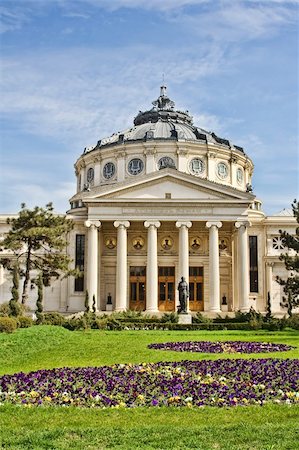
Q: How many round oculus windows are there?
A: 7